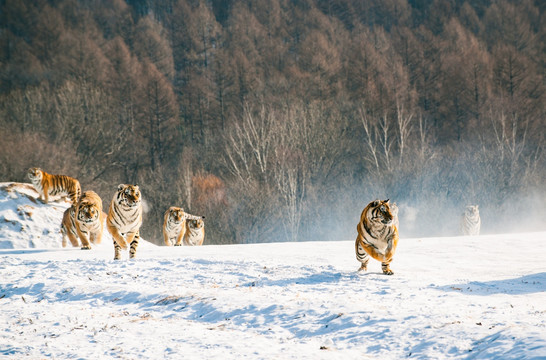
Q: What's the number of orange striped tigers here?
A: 6